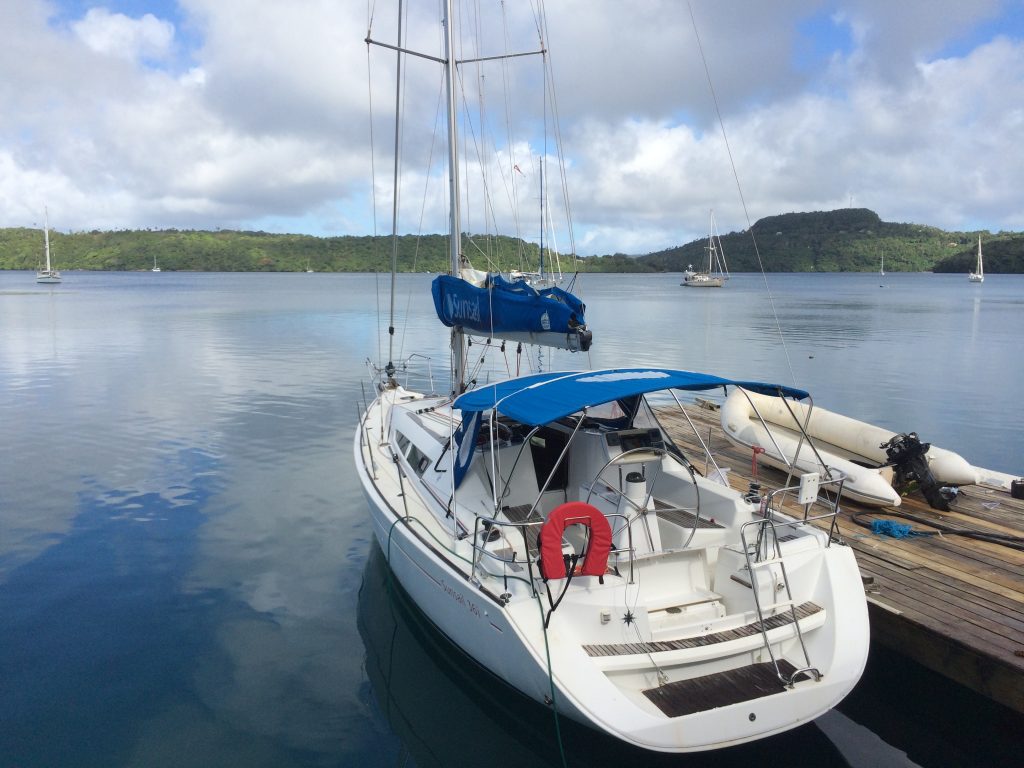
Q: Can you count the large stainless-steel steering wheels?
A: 1